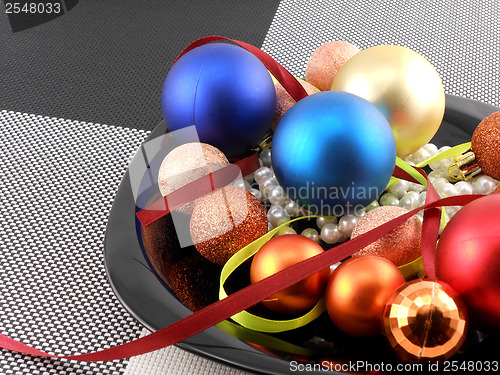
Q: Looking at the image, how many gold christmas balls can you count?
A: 1